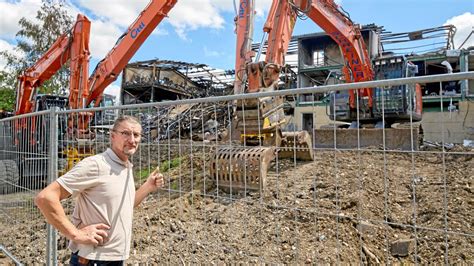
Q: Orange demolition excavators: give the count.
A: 3